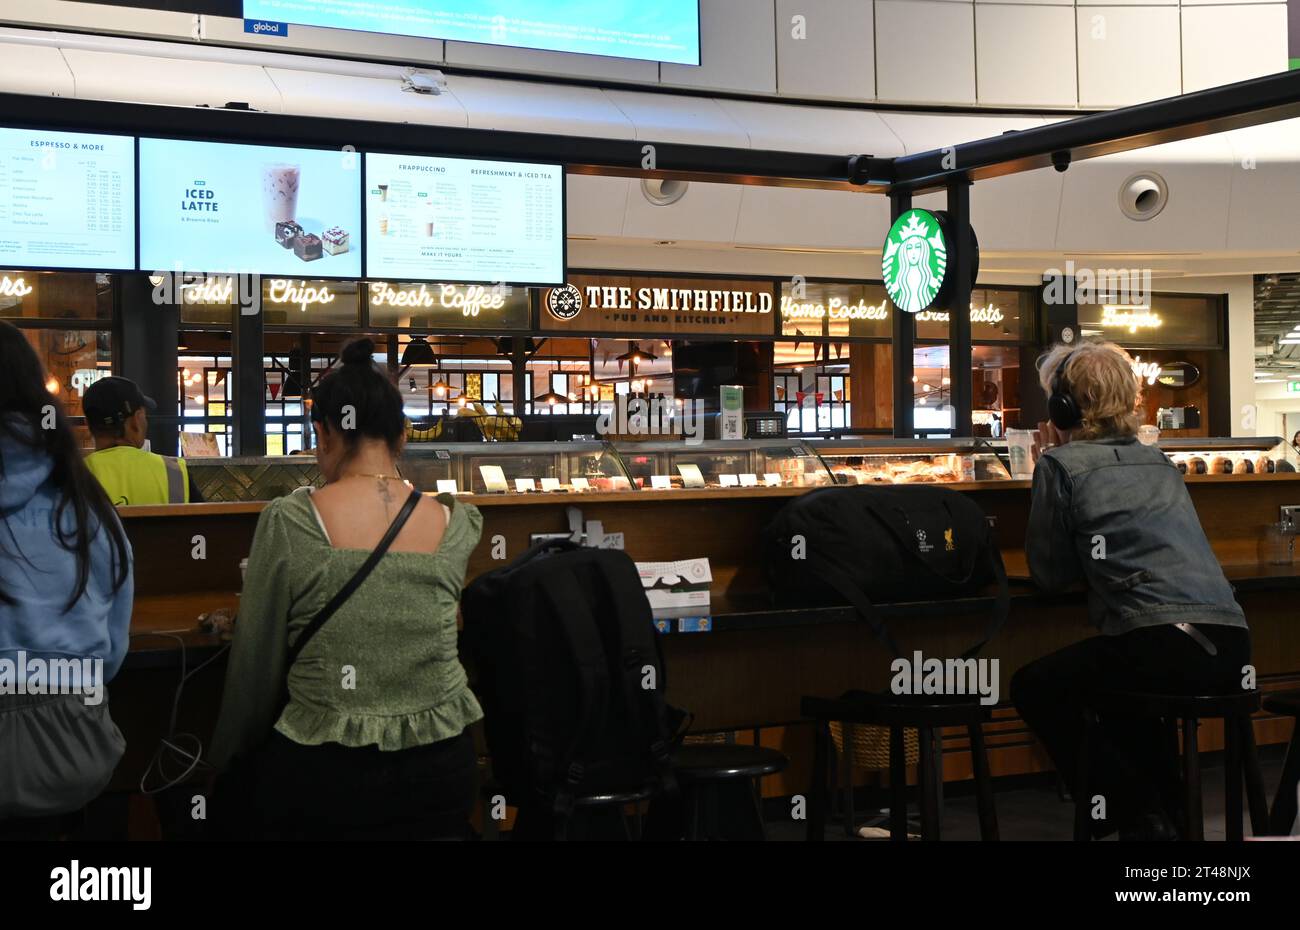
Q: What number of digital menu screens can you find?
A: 3